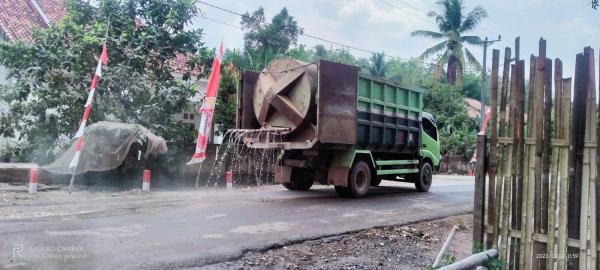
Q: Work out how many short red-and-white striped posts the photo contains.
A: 3